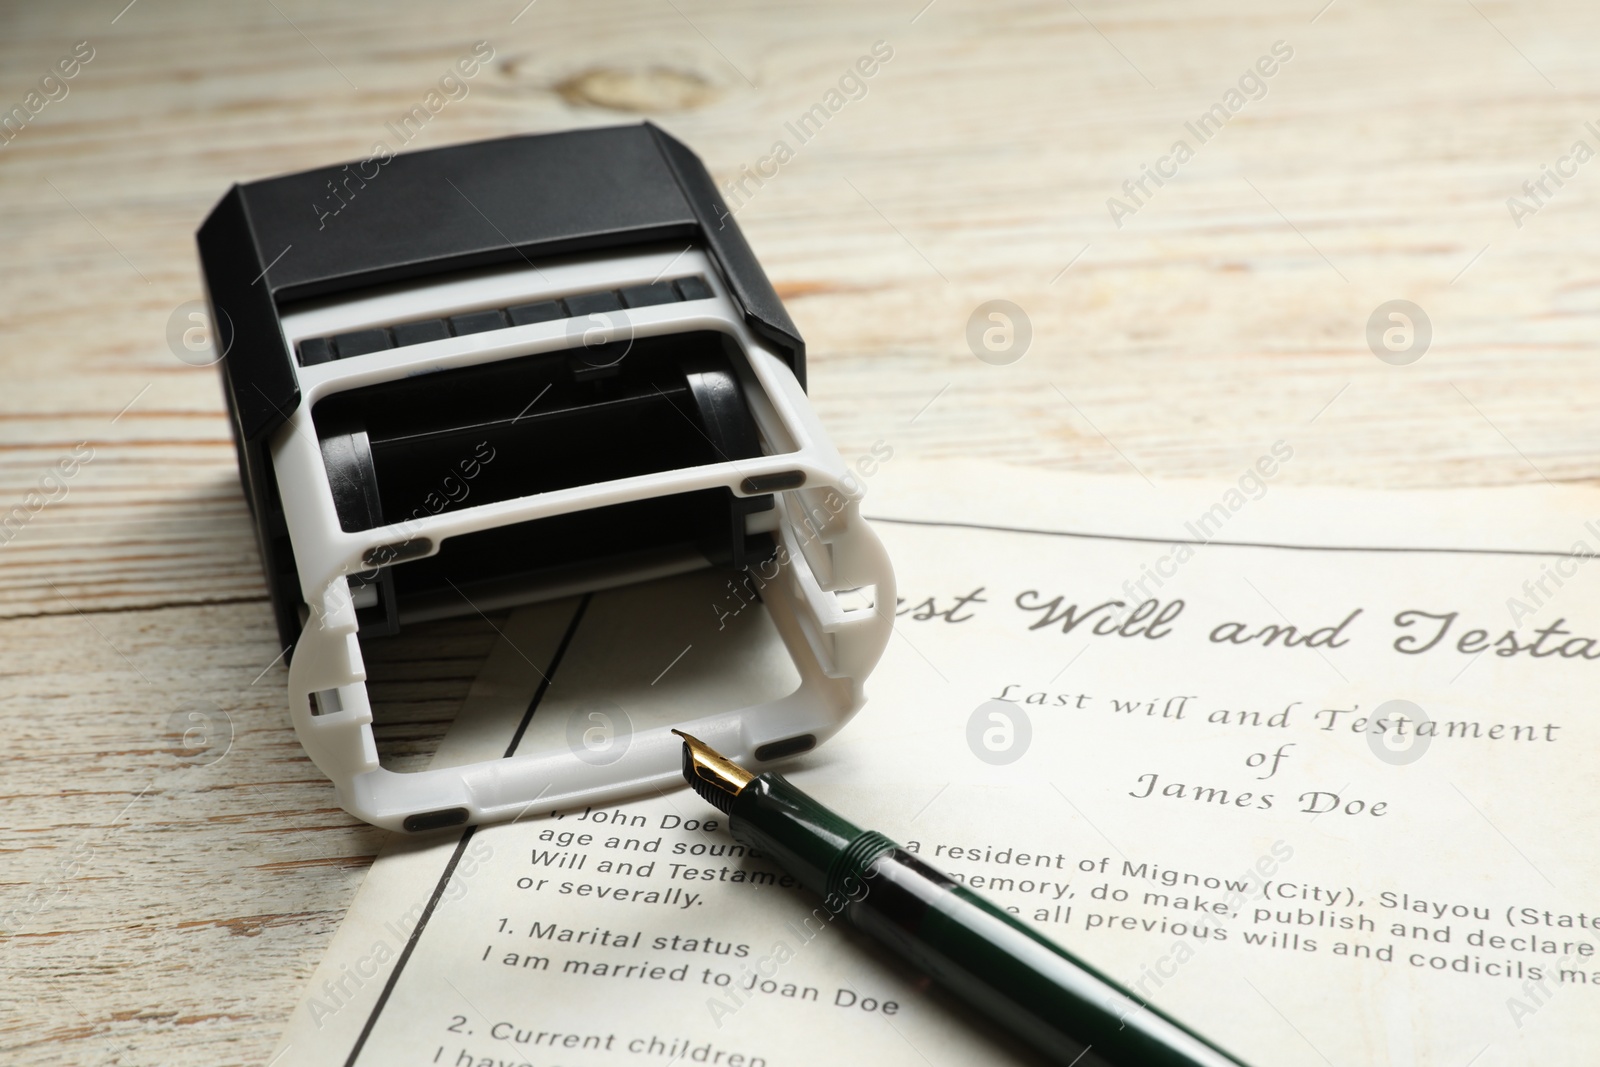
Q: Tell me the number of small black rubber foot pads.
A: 4